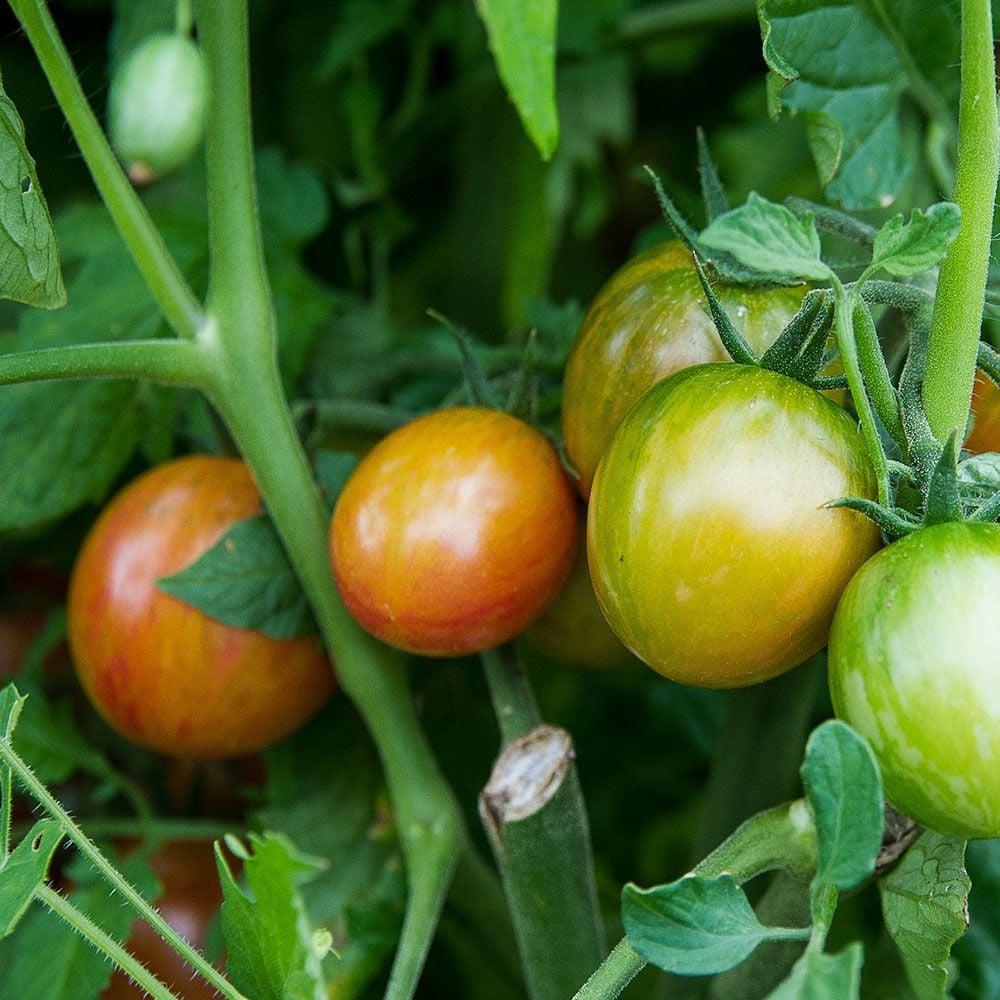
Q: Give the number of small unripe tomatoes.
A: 1